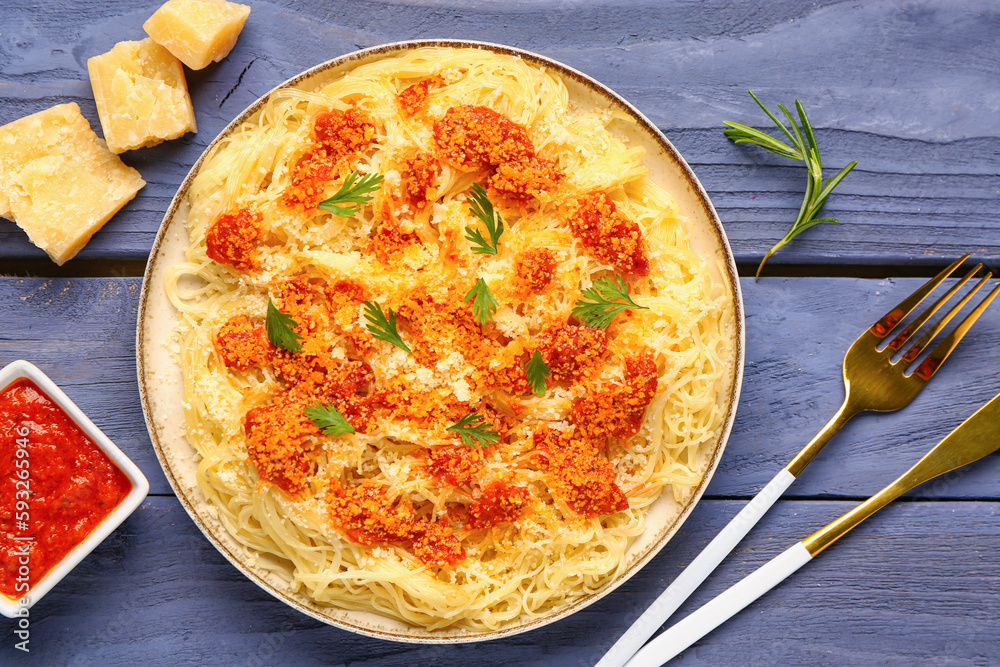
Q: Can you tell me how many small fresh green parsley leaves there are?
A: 9